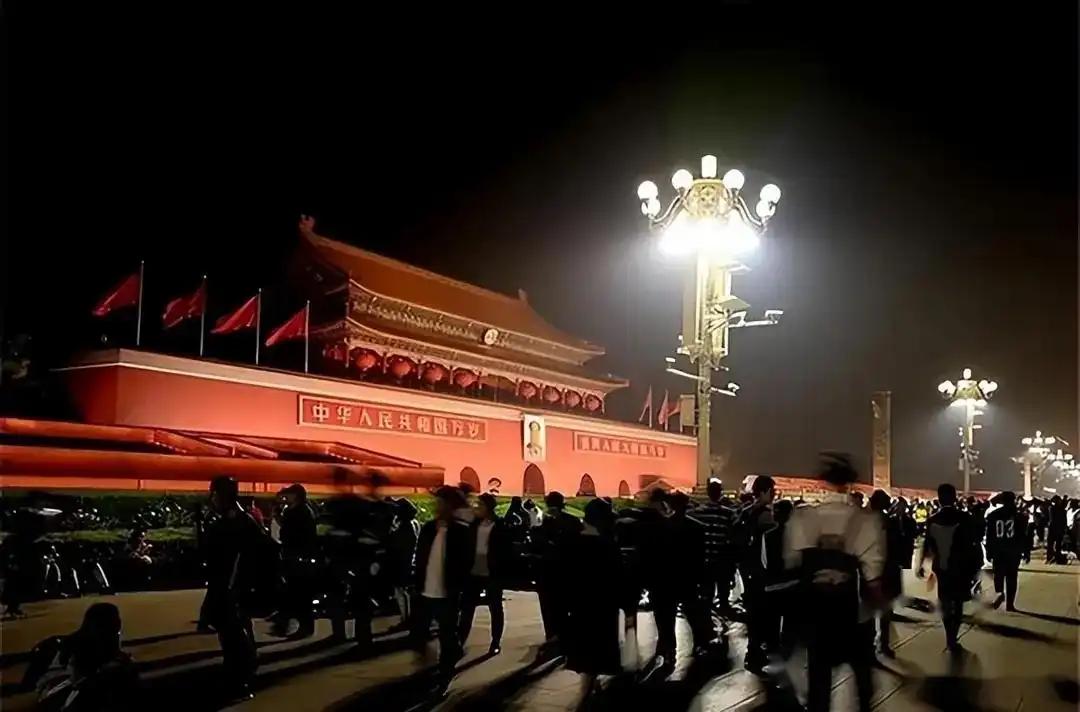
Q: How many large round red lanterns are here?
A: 8